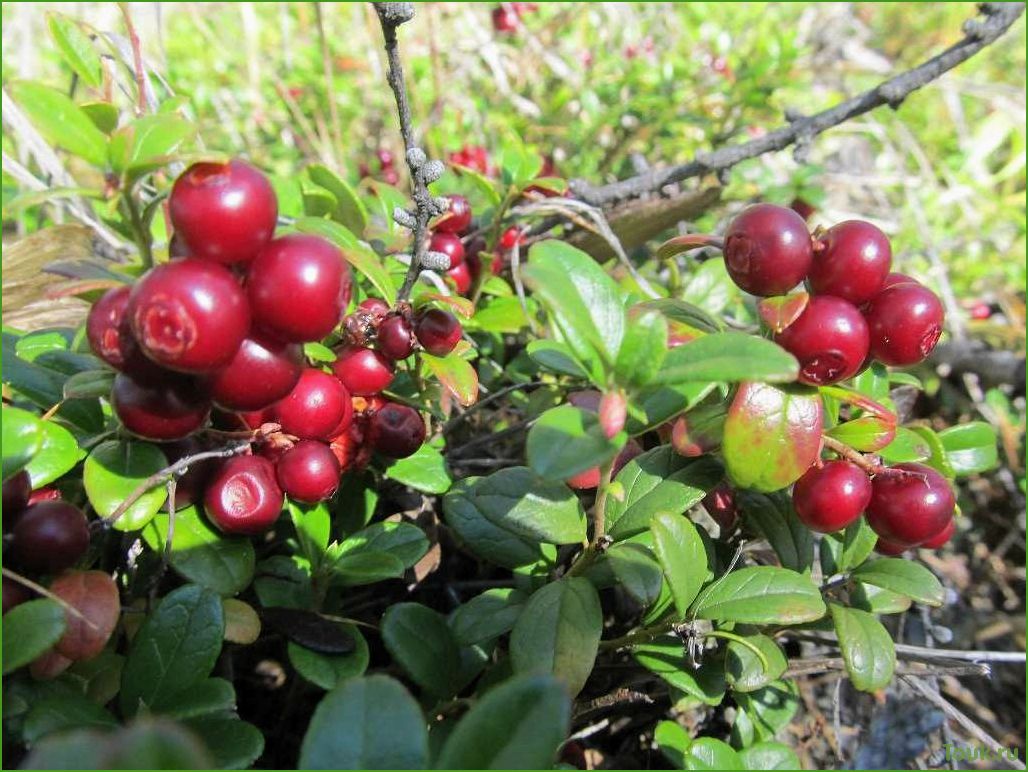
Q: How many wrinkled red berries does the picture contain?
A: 1